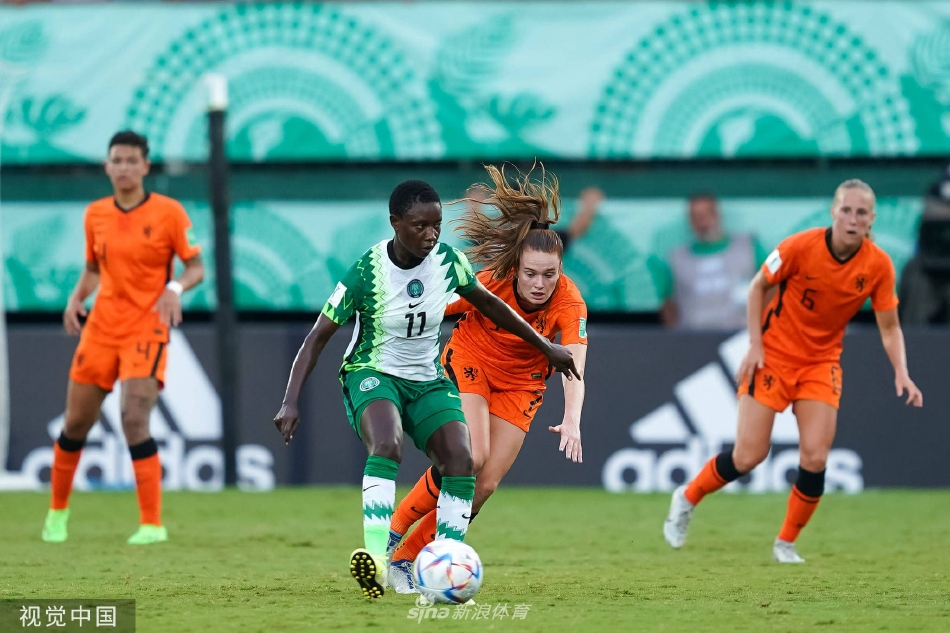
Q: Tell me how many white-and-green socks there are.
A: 2